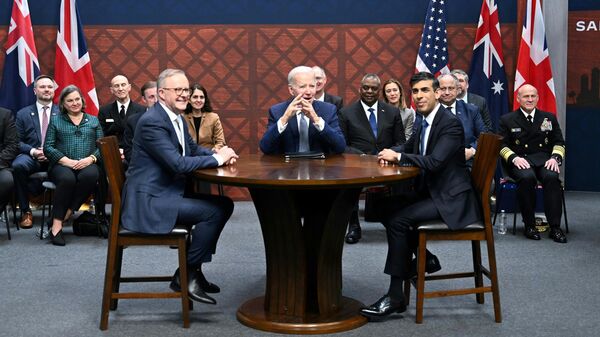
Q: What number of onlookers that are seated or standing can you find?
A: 12